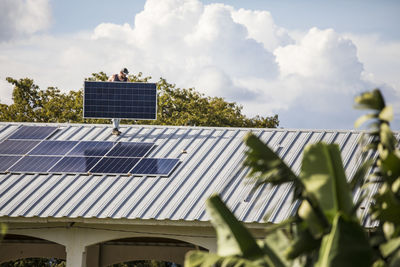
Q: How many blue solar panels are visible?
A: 11